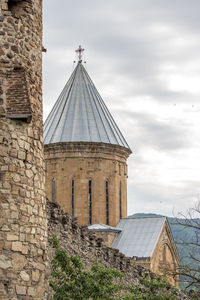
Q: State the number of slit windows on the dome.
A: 5